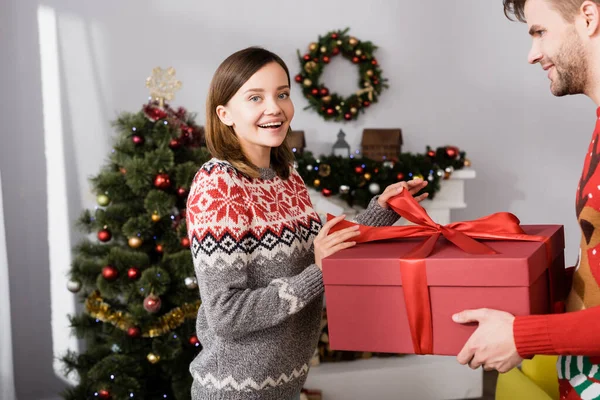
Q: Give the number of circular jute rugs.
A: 0